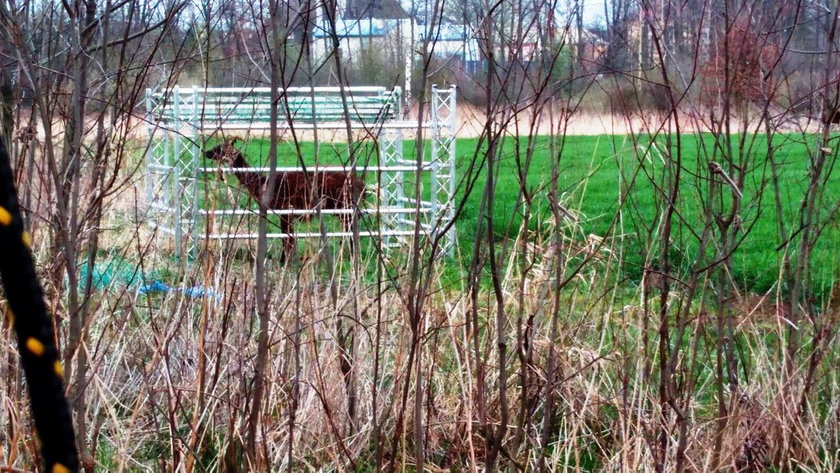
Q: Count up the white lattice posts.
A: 4